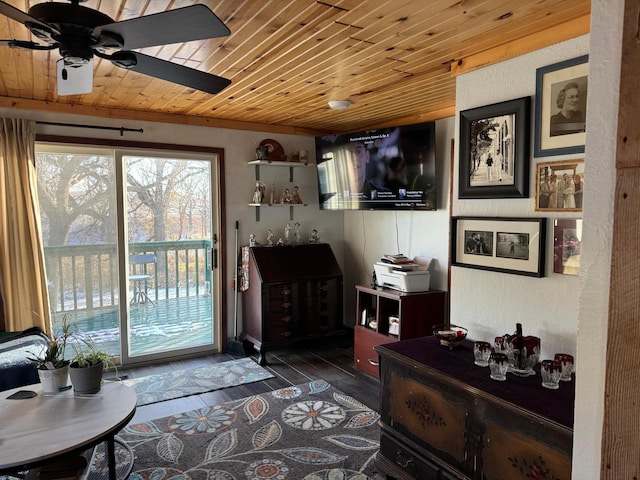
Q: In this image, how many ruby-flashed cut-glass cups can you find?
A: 5